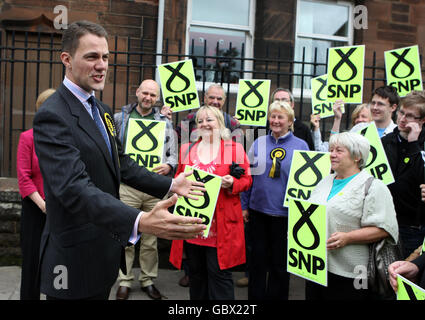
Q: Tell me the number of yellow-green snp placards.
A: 11